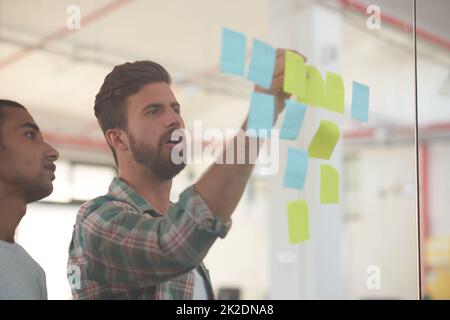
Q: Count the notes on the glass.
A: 12